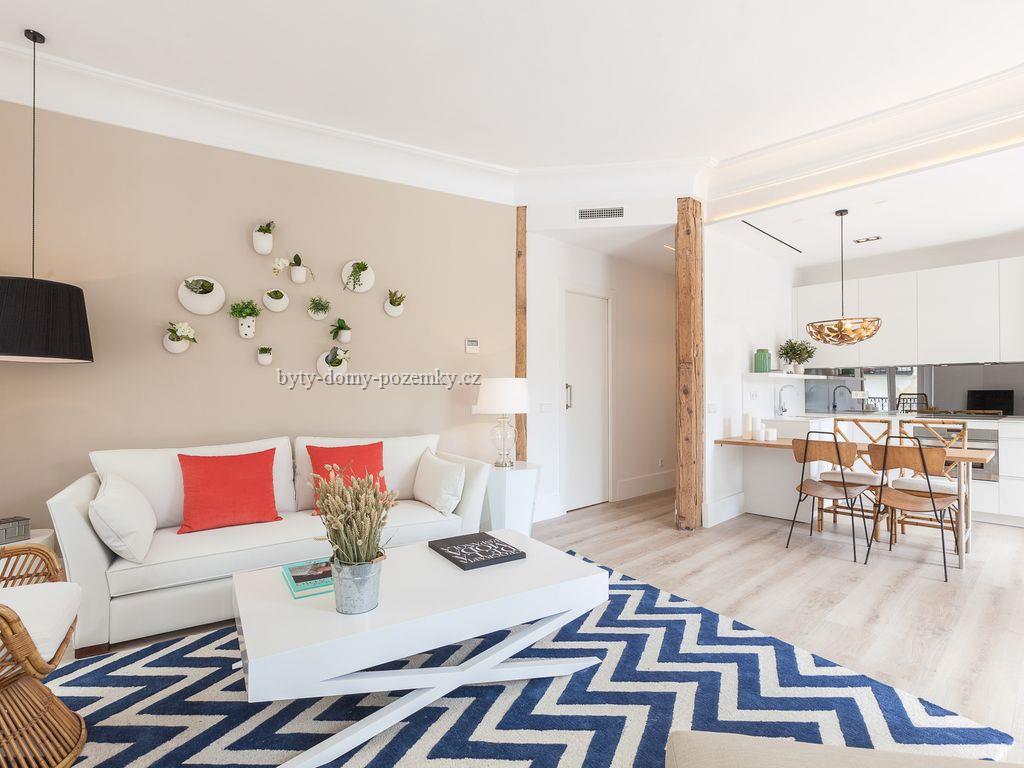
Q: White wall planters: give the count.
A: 12